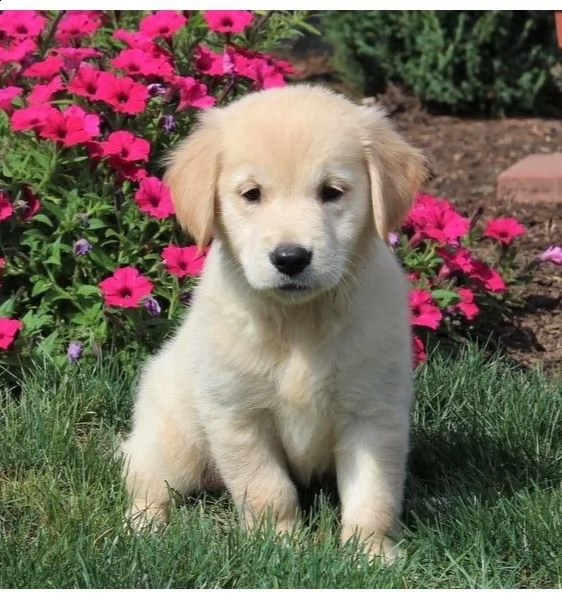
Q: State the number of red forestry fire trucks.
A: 0